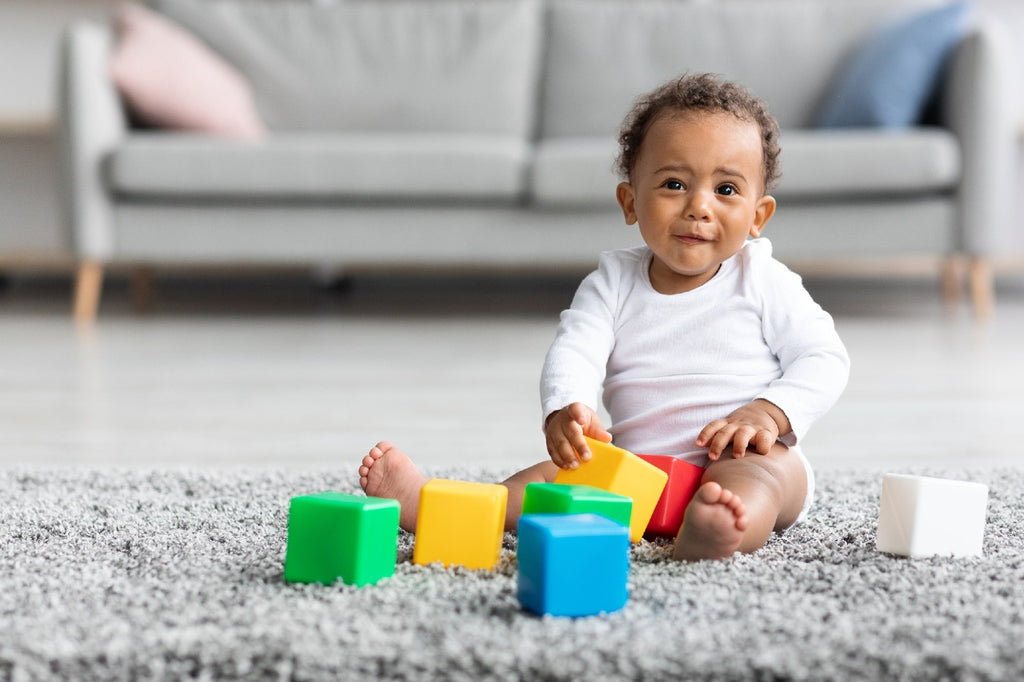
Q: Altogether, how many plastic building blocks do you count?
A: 7